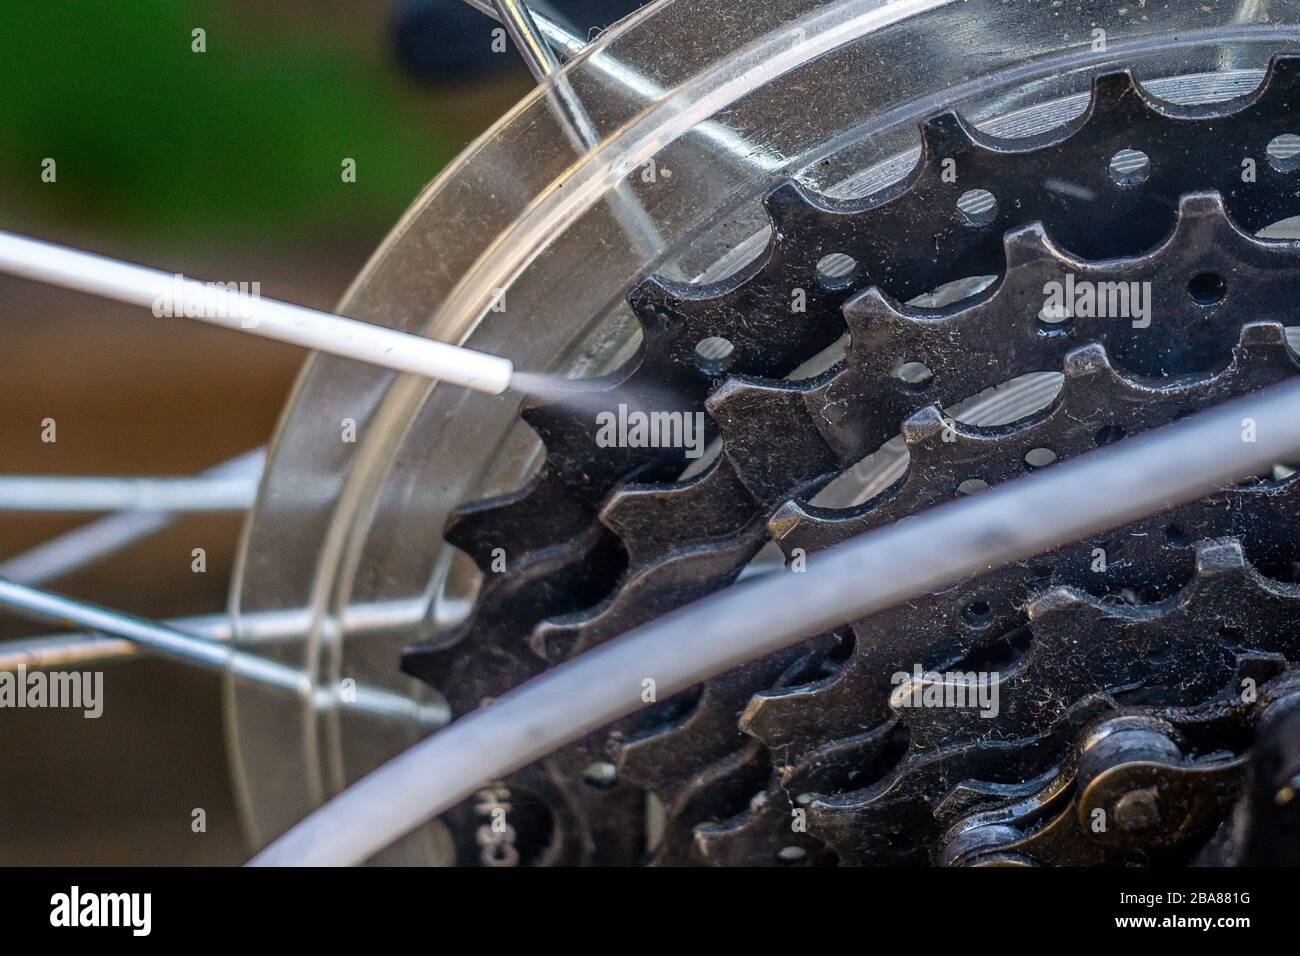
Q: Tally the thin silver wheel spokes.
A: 6